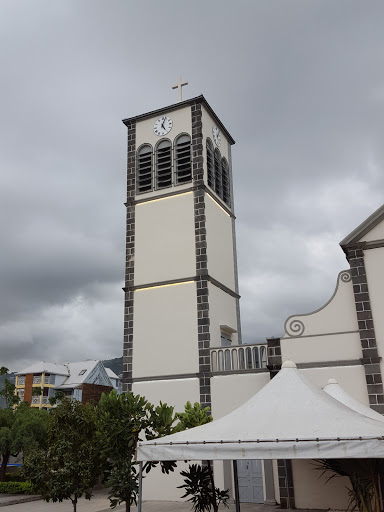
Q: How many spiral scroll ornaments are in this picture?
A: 2